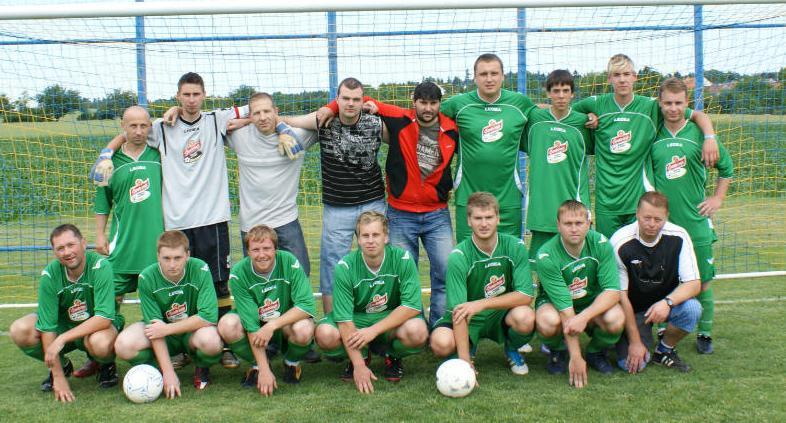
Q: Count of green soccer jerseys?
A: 11